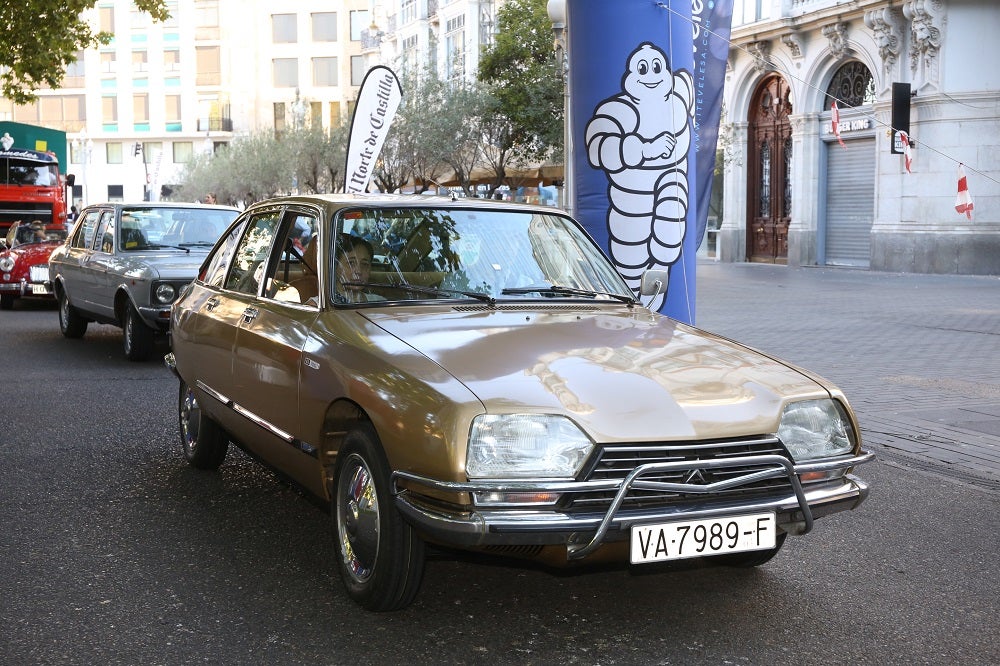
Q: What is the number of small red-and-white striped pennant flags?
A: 3